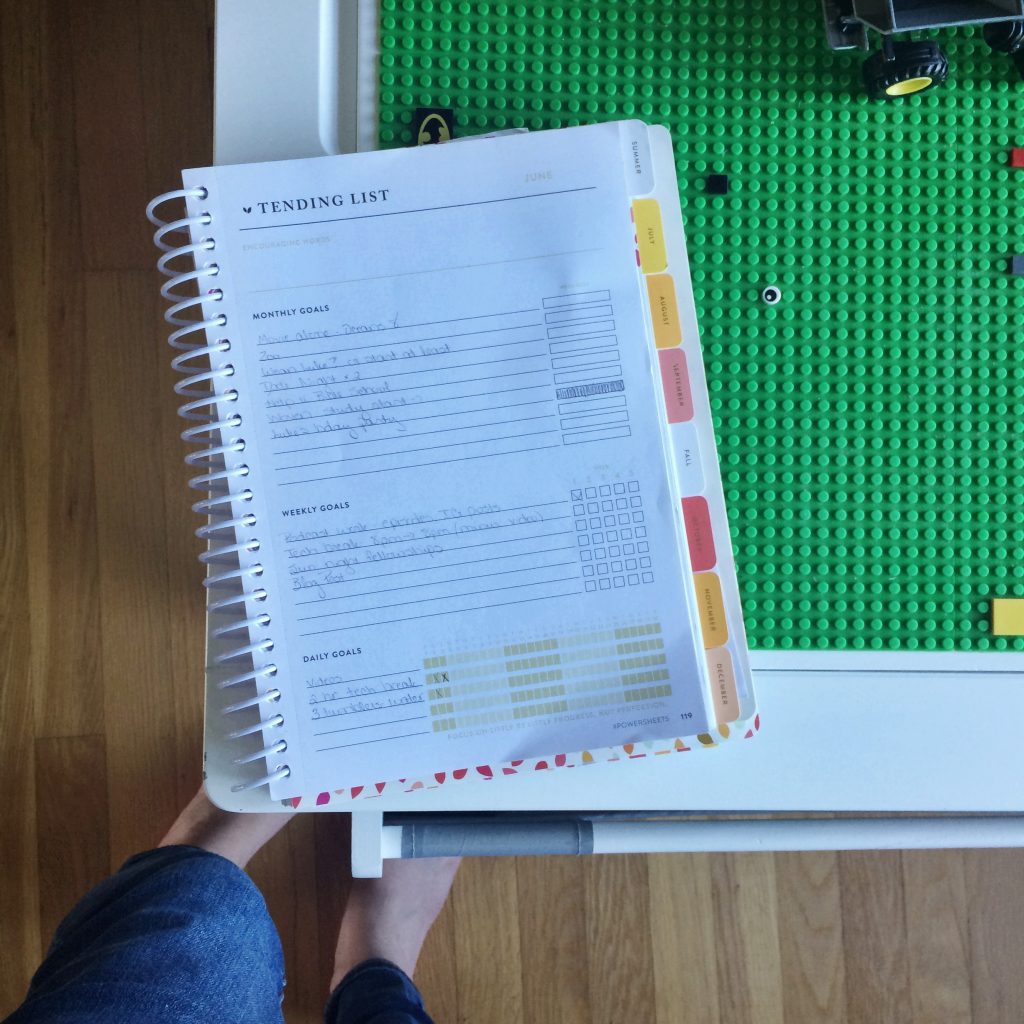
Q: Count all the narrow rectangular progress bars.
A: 10